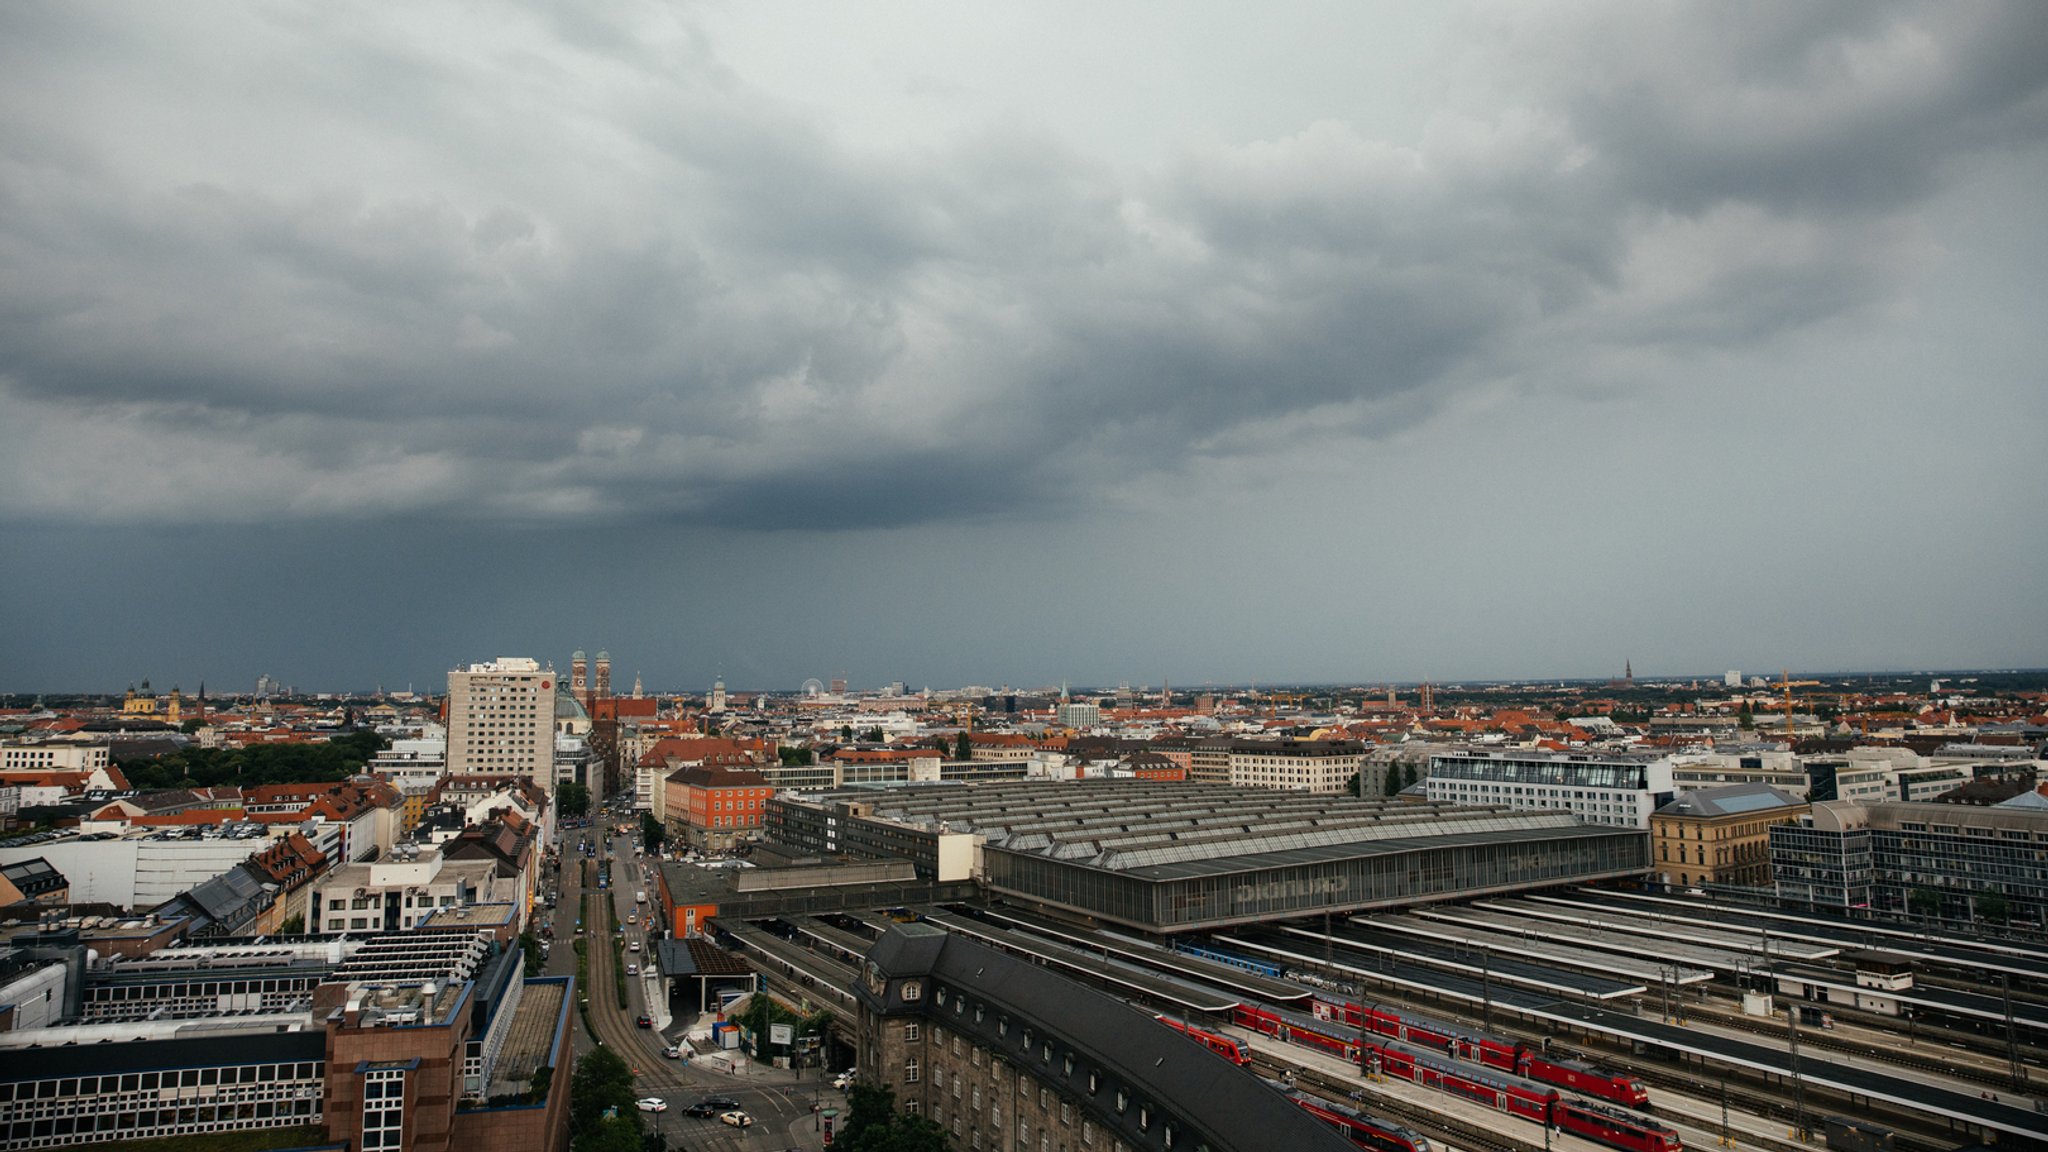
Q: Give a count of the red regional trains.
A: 4